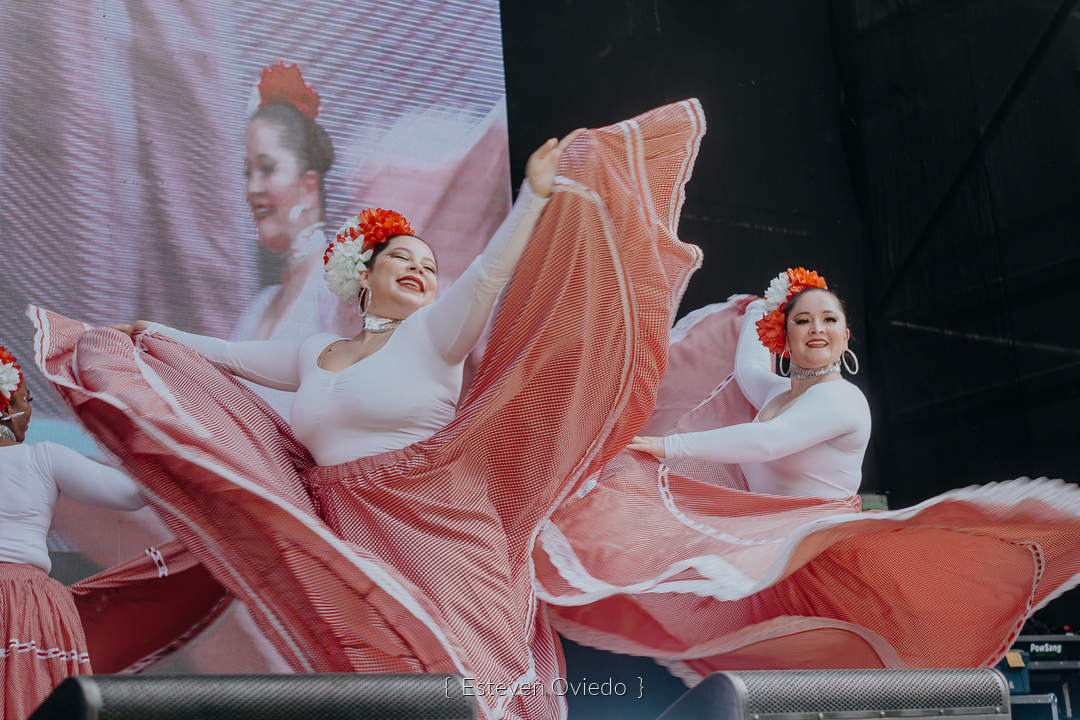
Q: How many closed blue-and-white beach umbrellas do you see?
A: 0